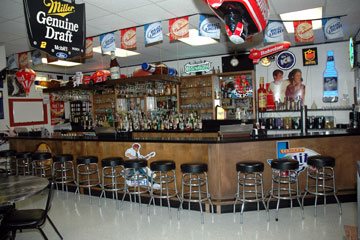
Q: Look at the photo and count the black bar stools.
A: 12